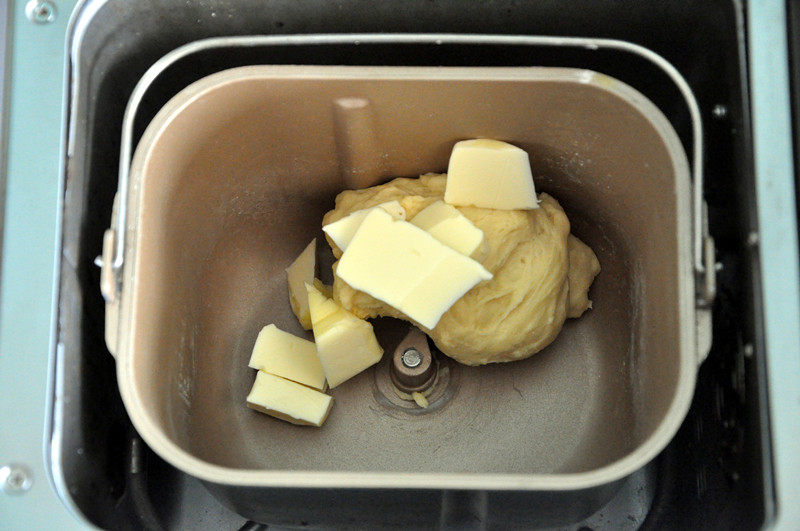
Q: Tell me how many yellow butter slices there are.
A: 8